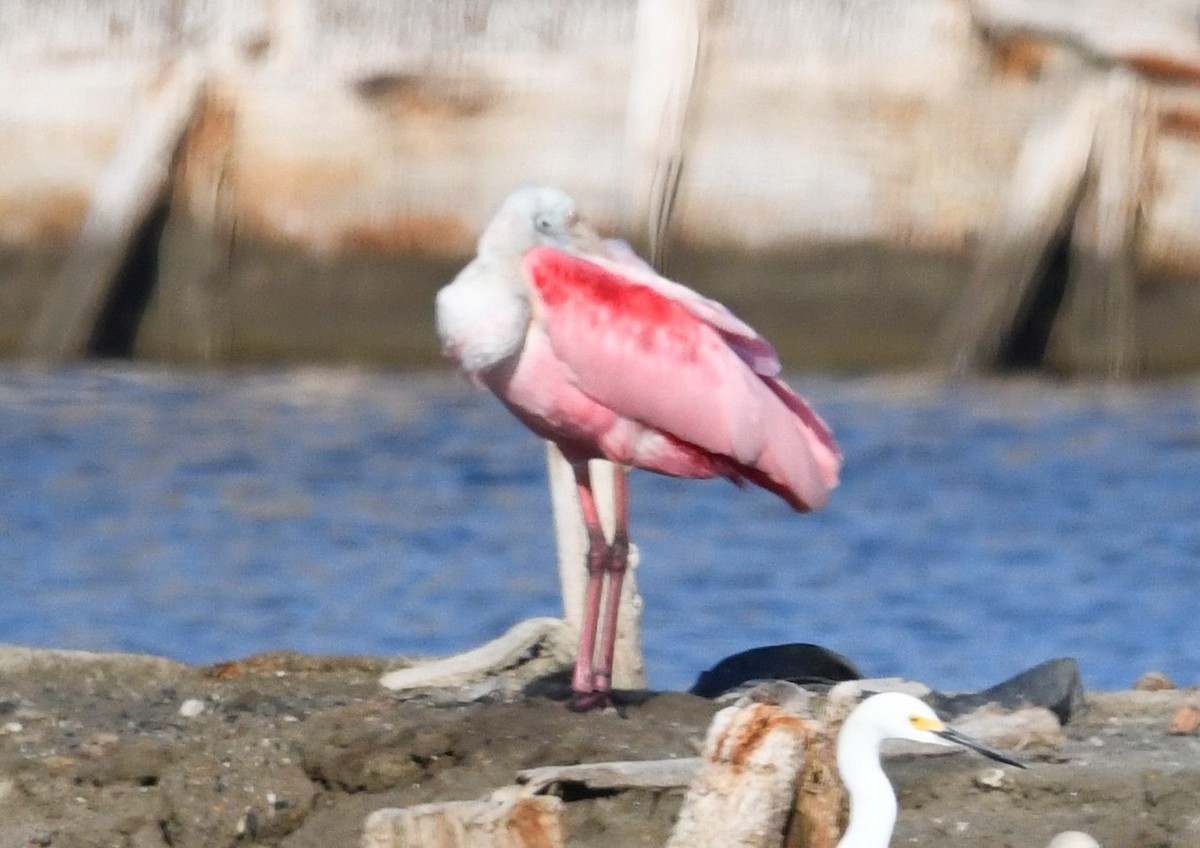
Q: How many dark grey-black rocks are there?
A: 2